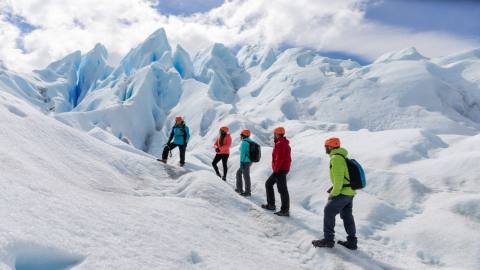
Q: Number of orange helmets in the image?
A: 5